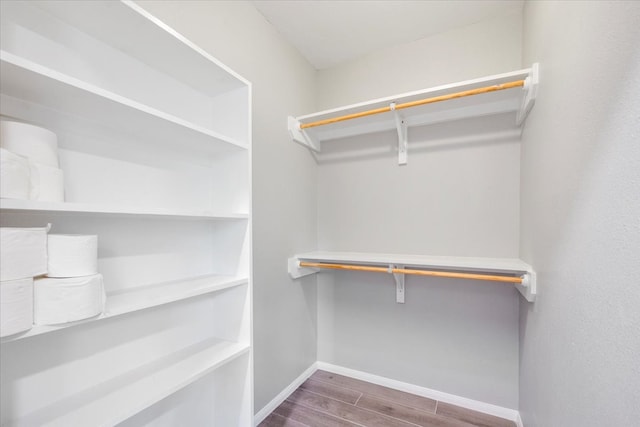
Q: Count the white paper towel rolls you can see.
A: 7